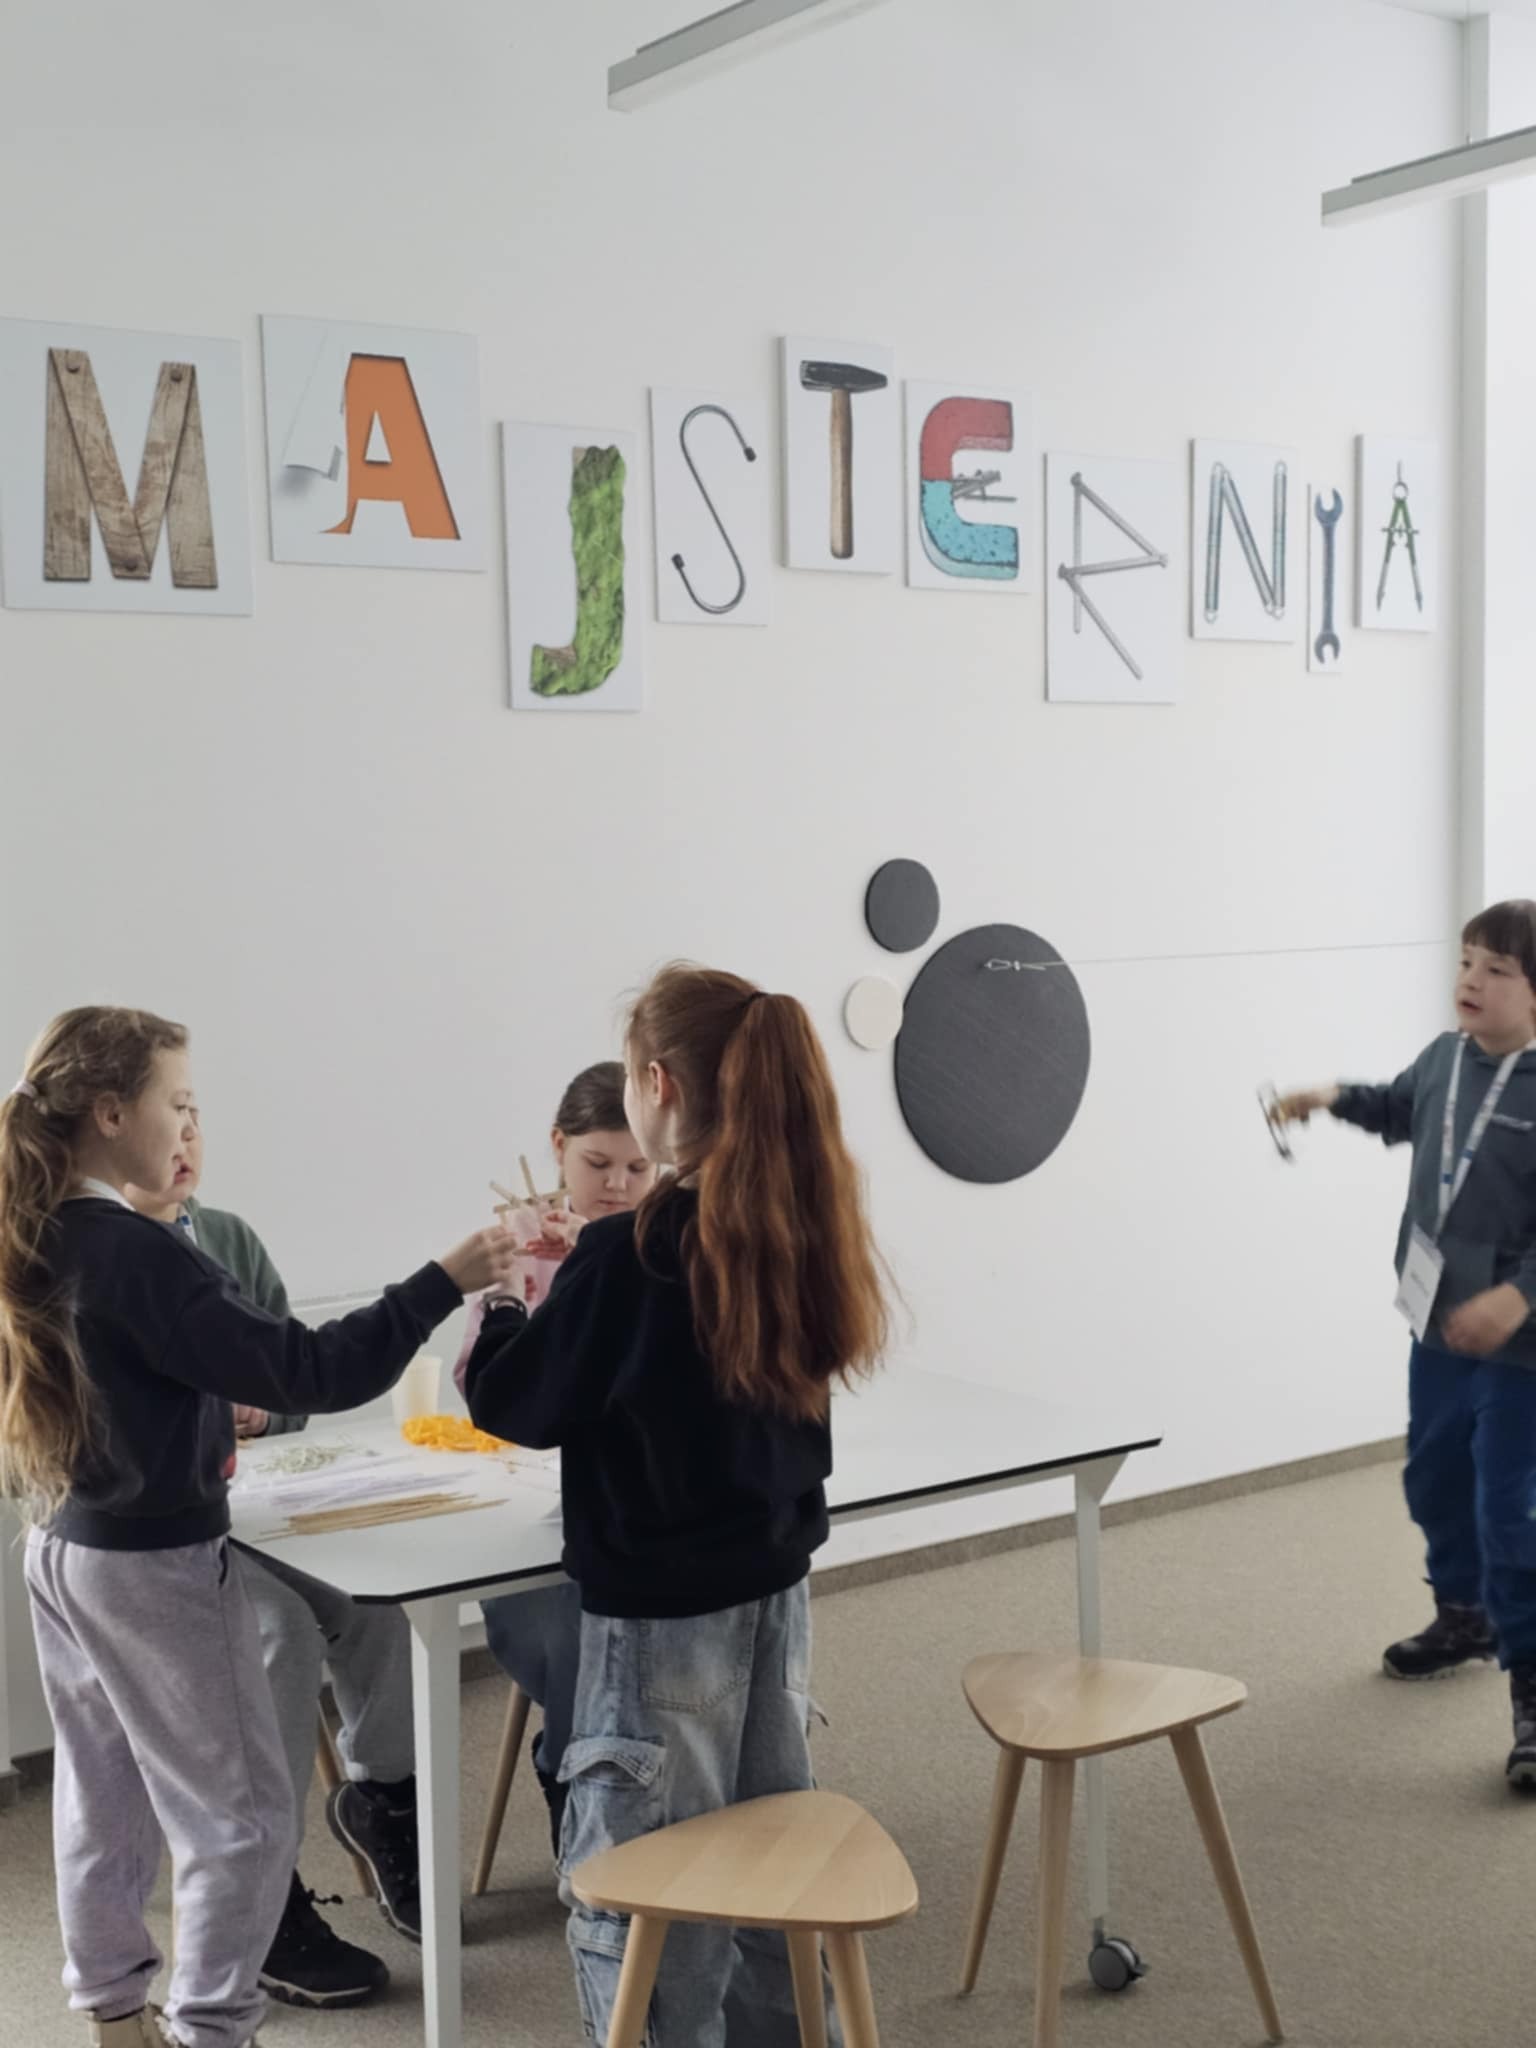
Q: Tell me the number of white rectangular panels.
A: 10